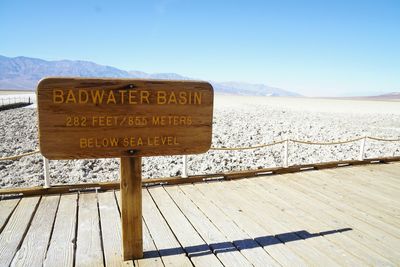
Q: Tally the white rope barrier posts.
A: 4